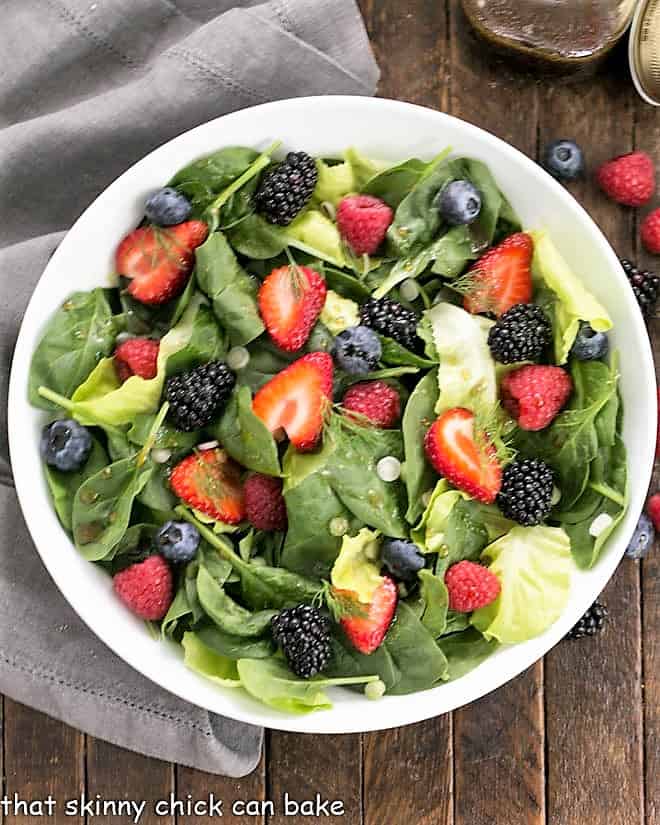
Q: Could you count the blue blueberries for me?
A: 9